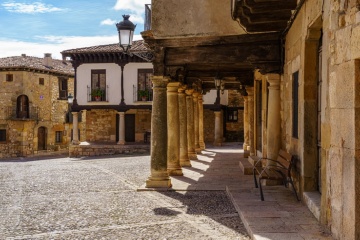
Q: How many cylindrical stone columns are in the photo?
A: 12